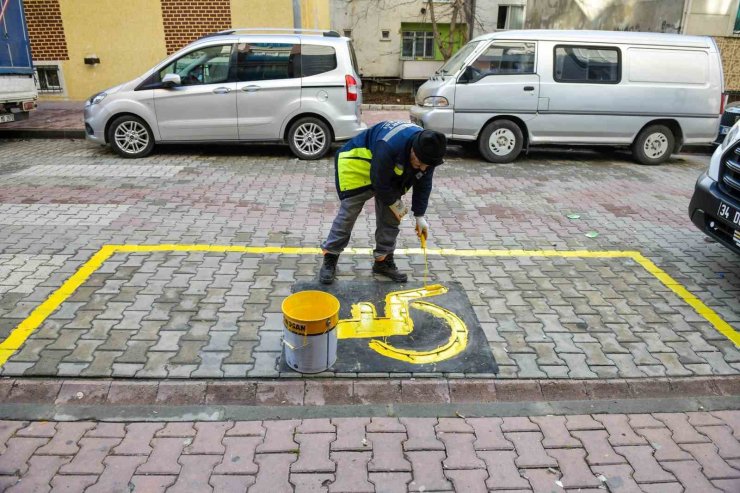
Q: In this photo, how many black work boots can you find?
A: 2